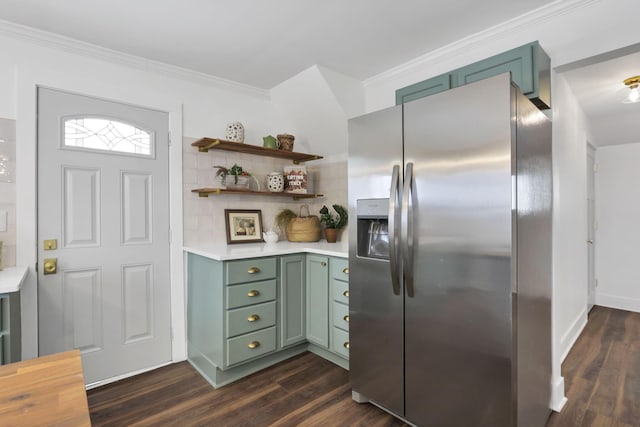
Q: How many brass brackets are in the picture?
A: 4